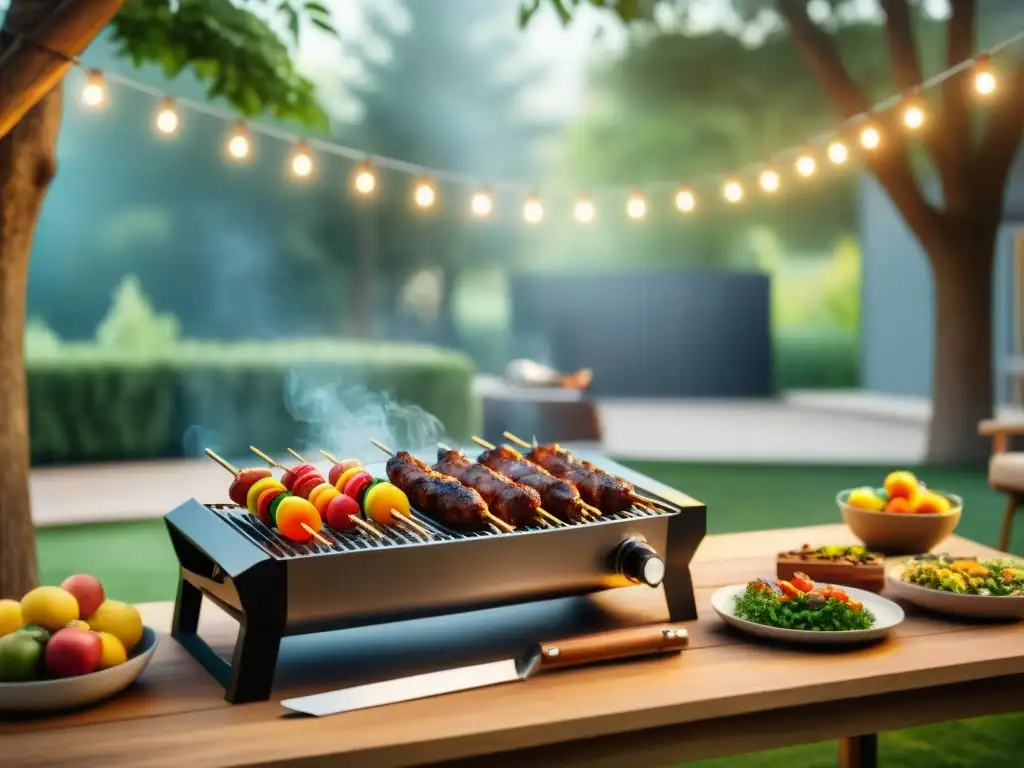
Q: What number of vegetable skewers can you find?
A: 3